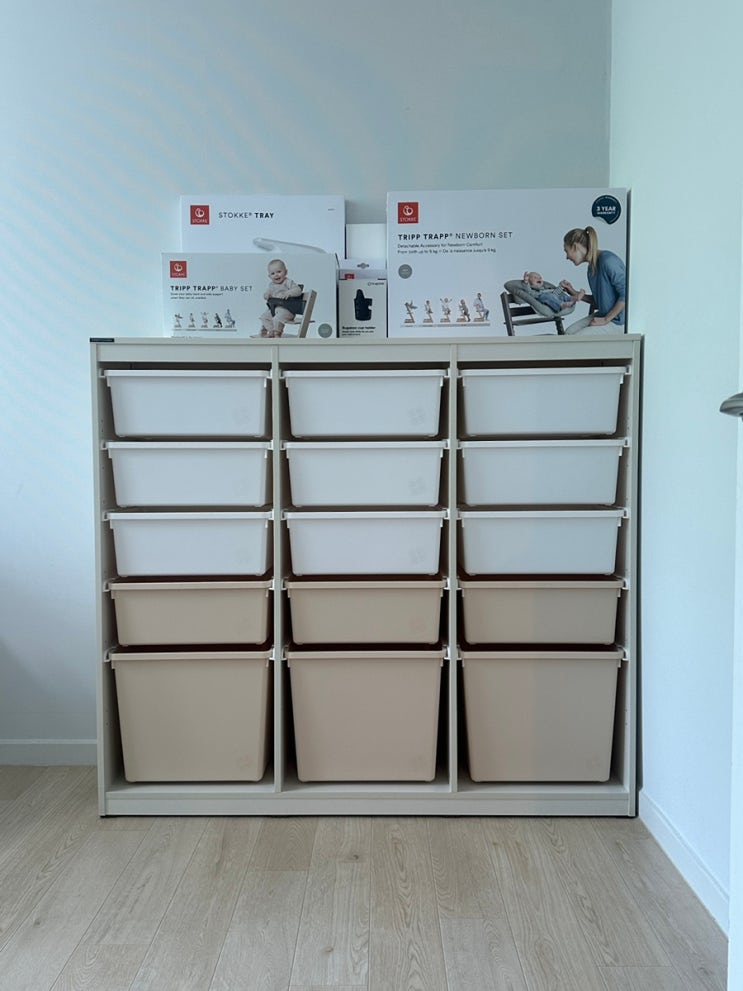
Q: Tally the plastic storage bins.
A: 15